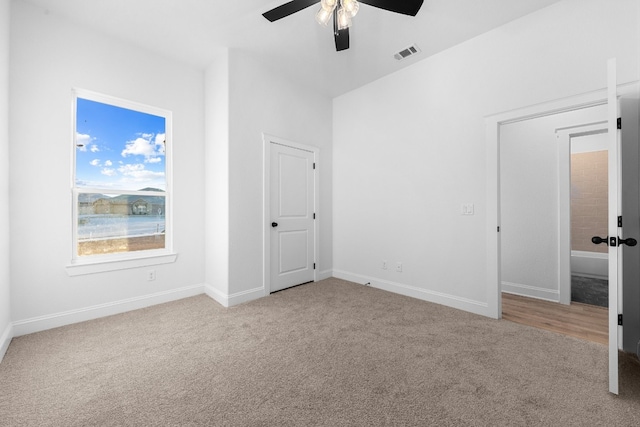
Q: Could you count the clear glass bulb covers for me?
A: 4